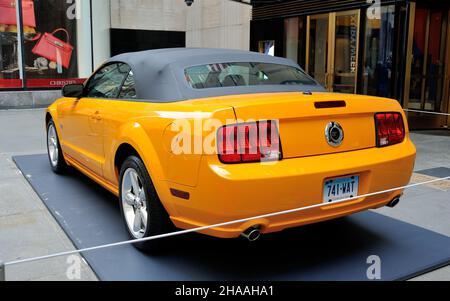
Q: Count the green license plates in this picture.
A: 0